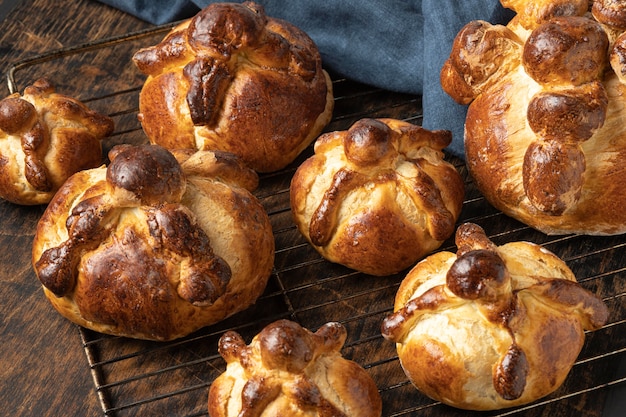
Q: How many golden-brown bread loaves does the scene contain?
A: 7